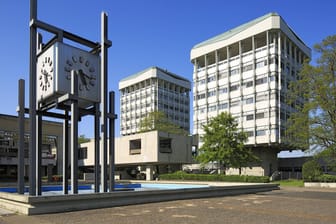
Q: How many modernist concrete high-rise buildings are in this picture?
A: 2